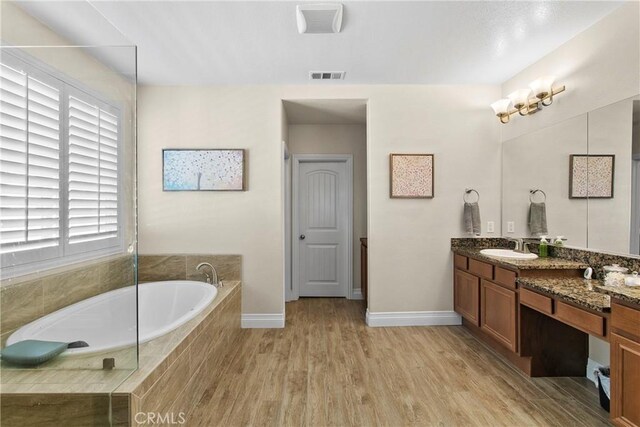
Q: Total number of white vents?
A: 2